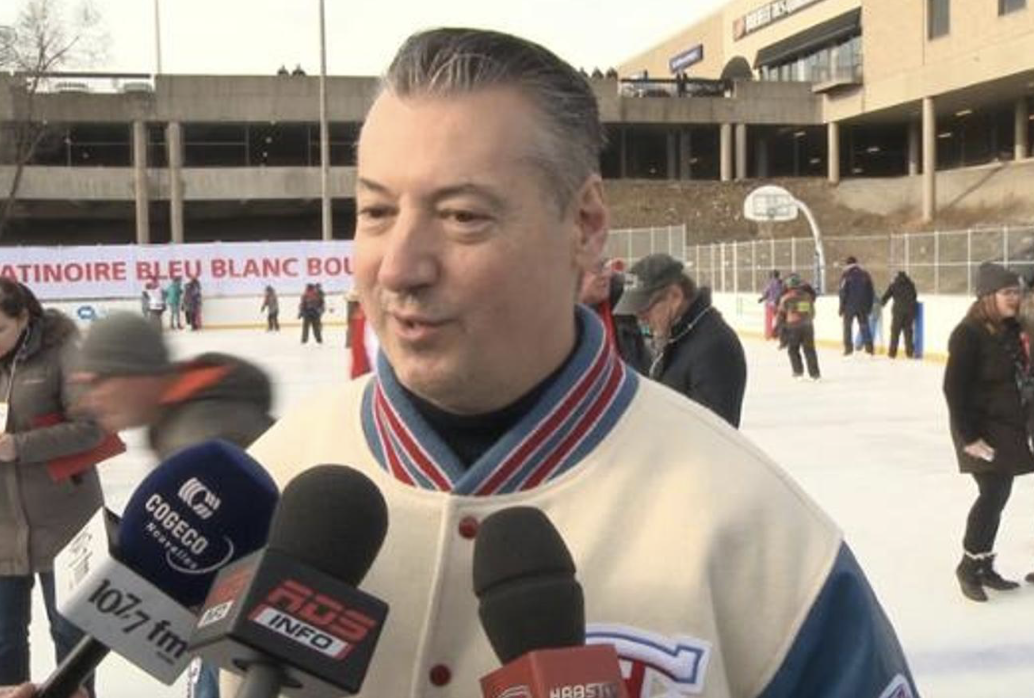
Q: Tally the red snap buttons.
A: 2